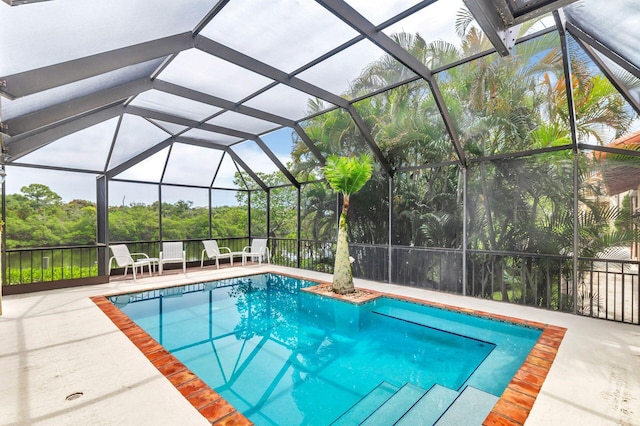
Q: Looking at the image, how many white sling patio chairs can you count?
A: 4